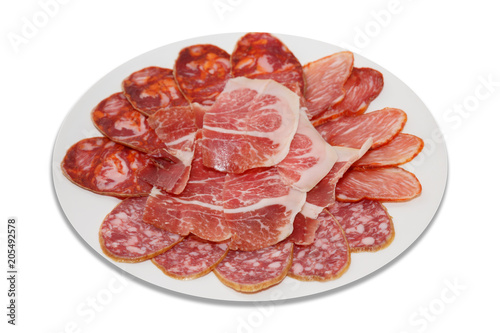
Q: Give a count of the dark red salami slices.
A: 5